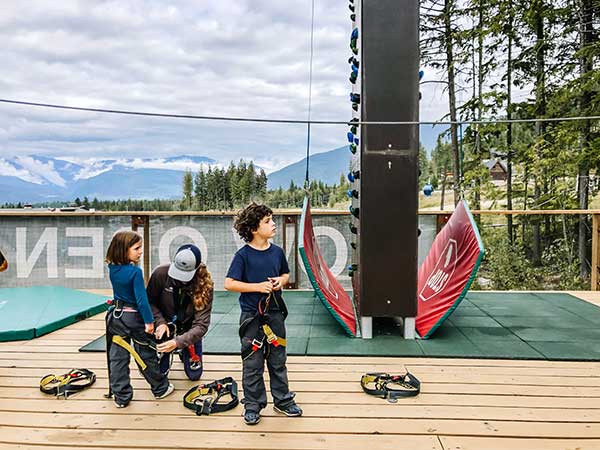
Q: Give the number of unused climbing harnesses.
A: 3